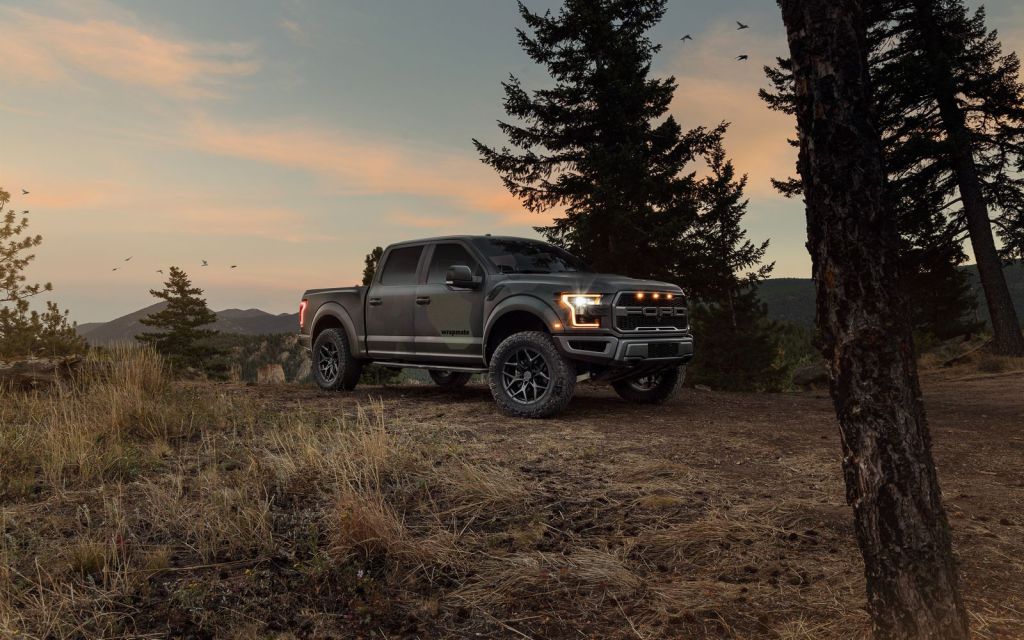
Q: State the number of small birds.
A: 10